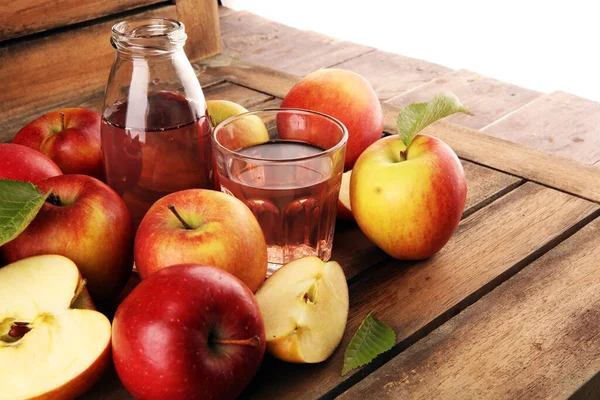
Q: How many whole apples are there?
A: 8